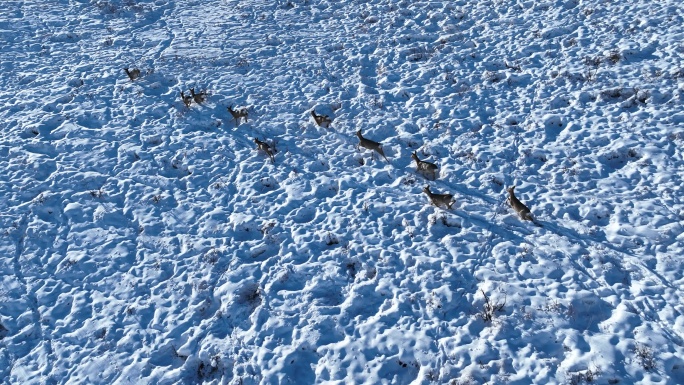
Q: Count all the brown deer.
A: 10